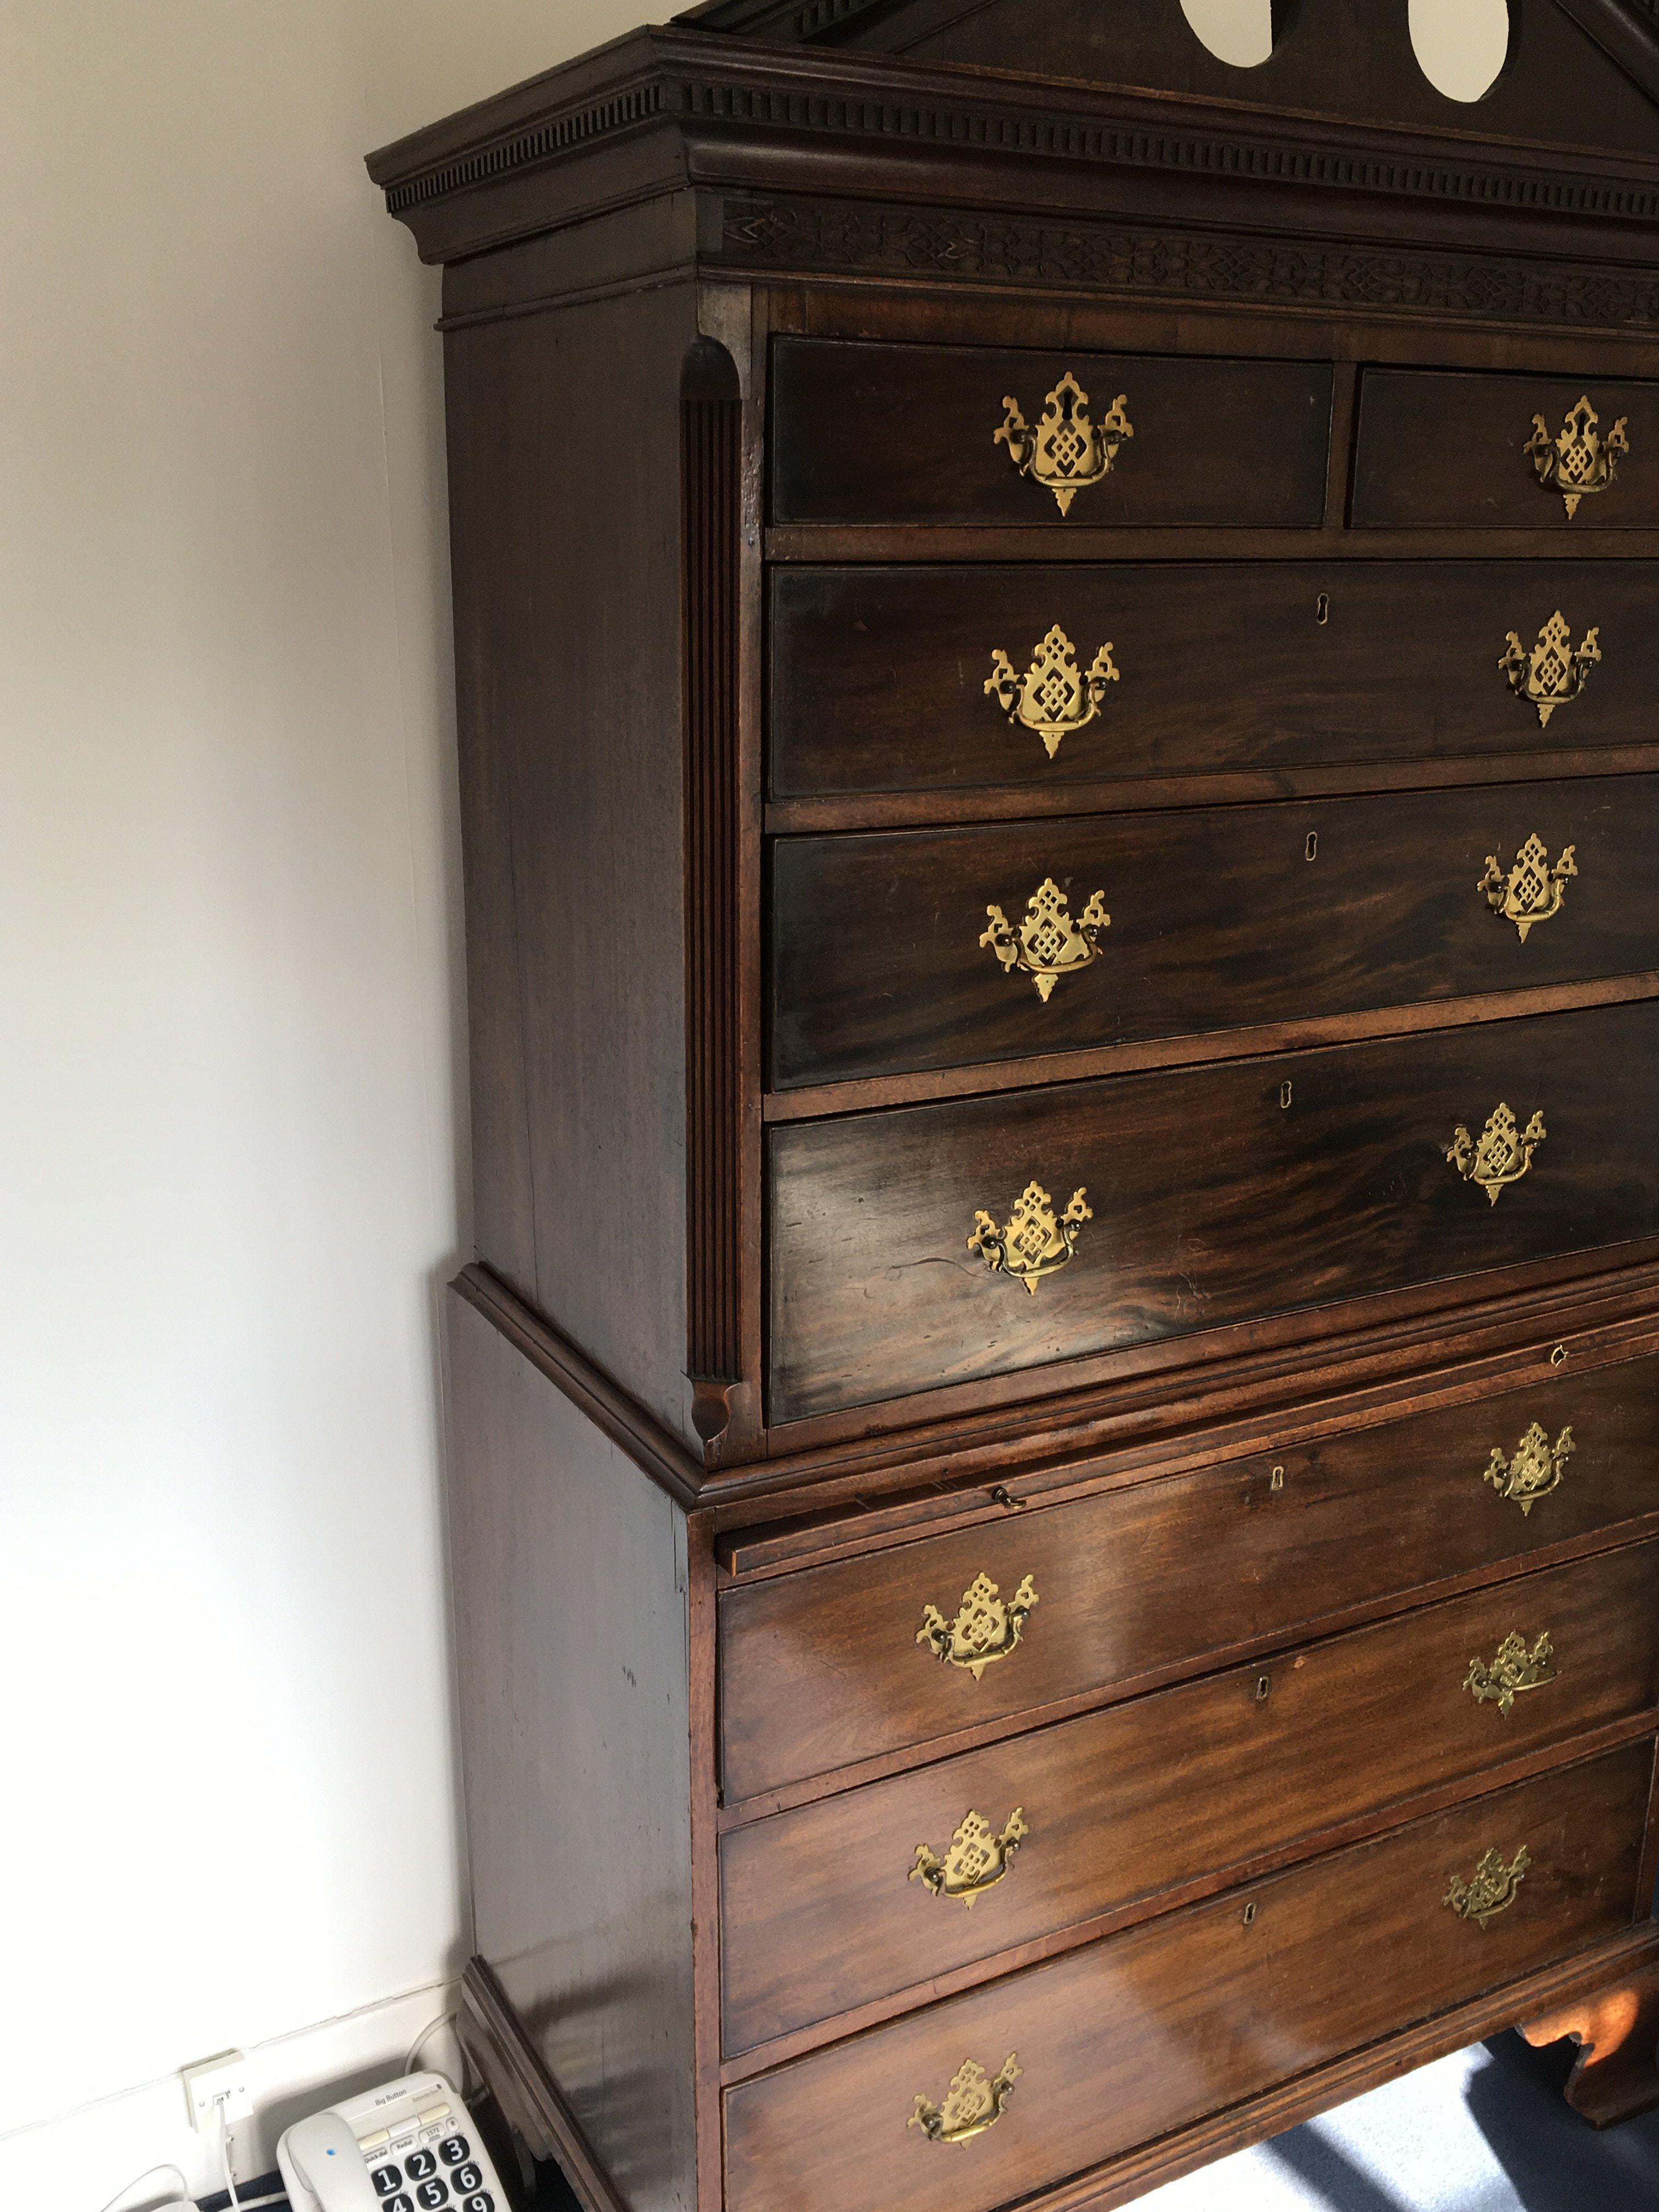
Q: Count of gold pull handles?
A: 14